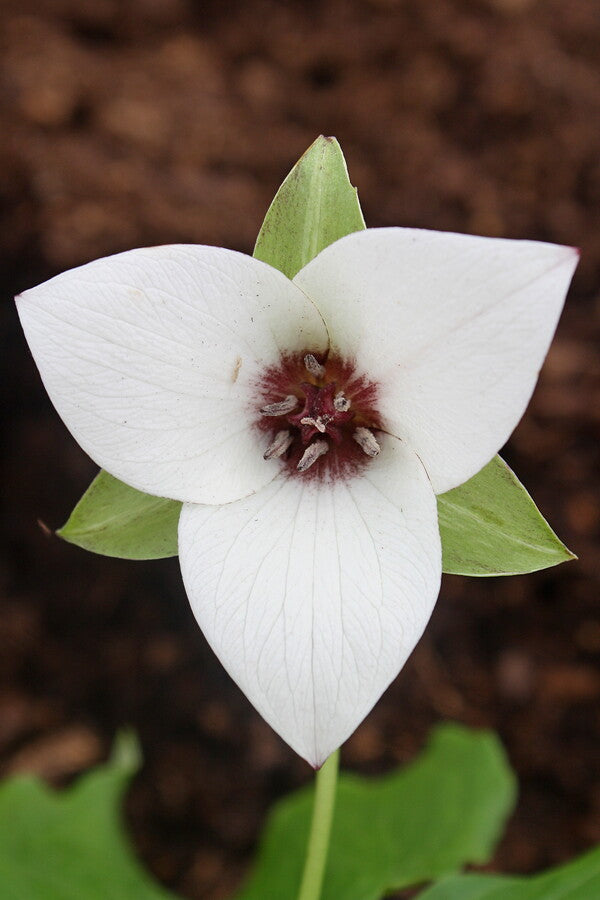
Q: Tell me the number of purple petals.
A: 0